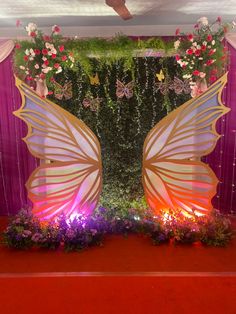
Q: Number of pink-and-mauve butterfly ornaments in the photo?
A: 5